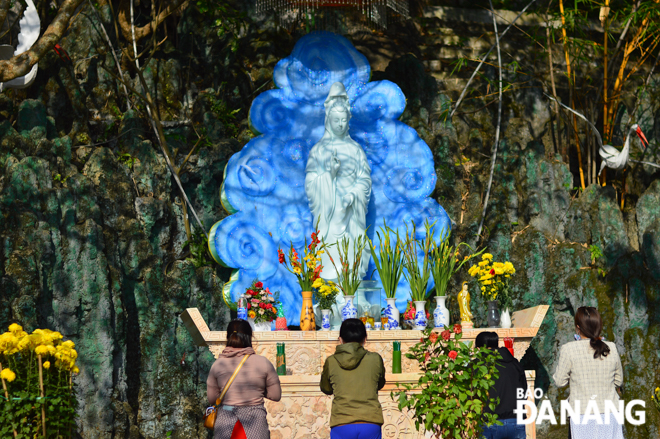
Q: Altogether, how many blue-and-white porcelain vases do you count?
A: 5